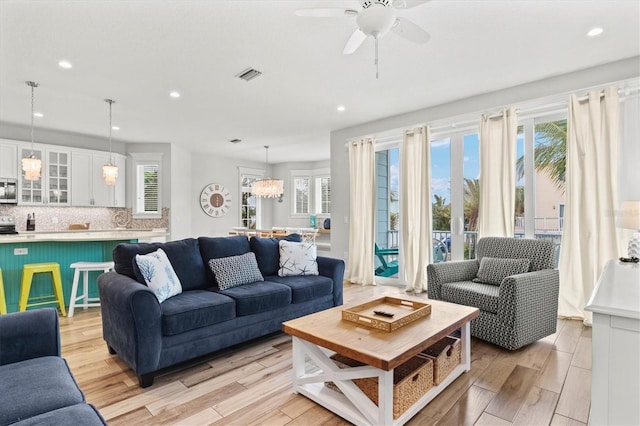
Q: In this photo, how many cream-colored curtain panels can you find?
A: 4